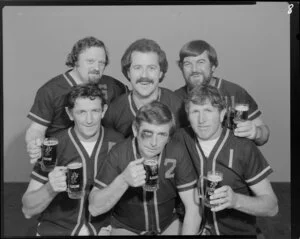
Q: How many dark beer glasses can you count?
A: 5